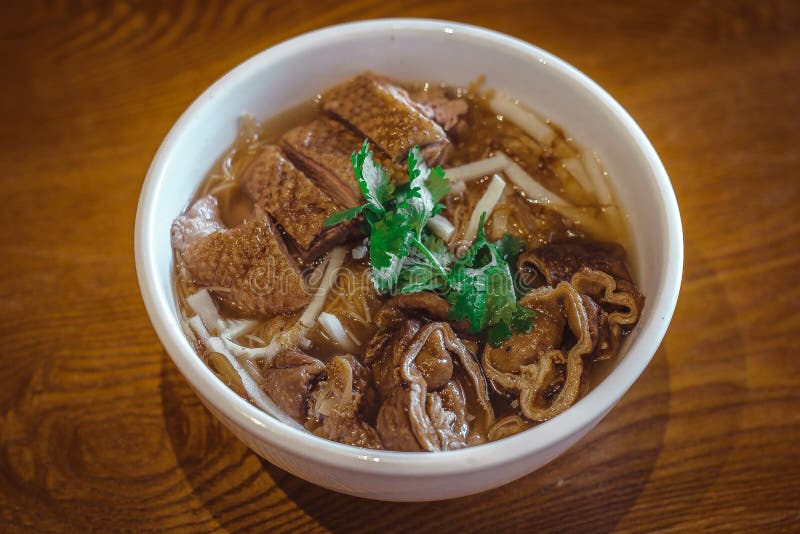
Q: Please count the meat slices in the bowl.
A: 4